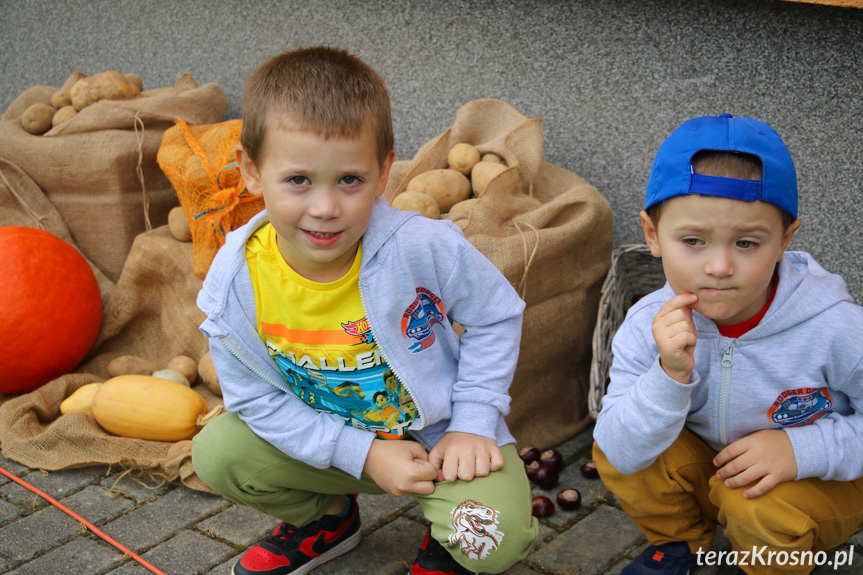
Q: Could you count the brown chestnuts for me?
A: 7